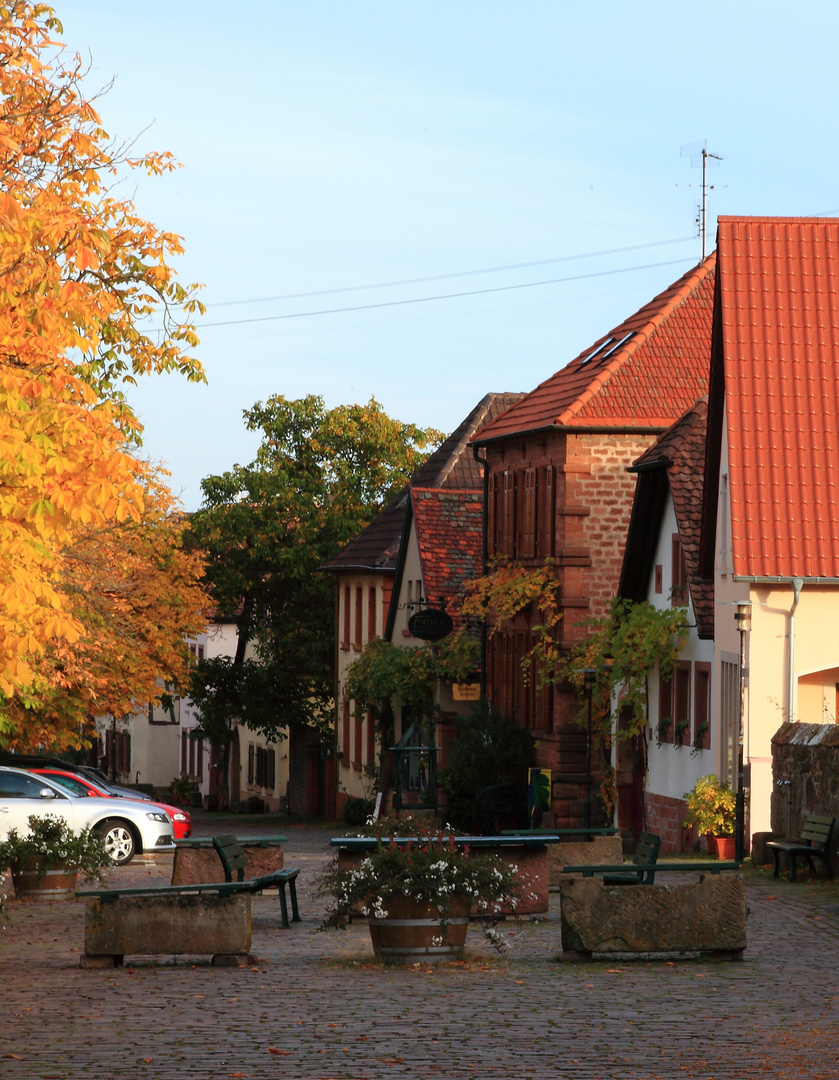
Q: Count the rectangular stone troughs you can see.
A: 5